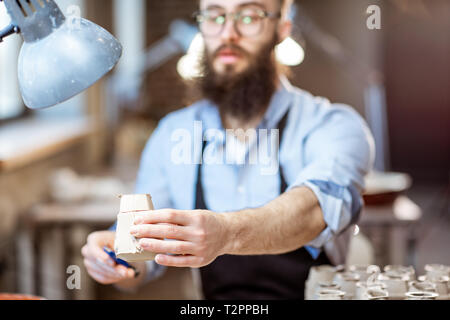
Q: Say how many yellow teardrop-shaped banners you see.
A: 0